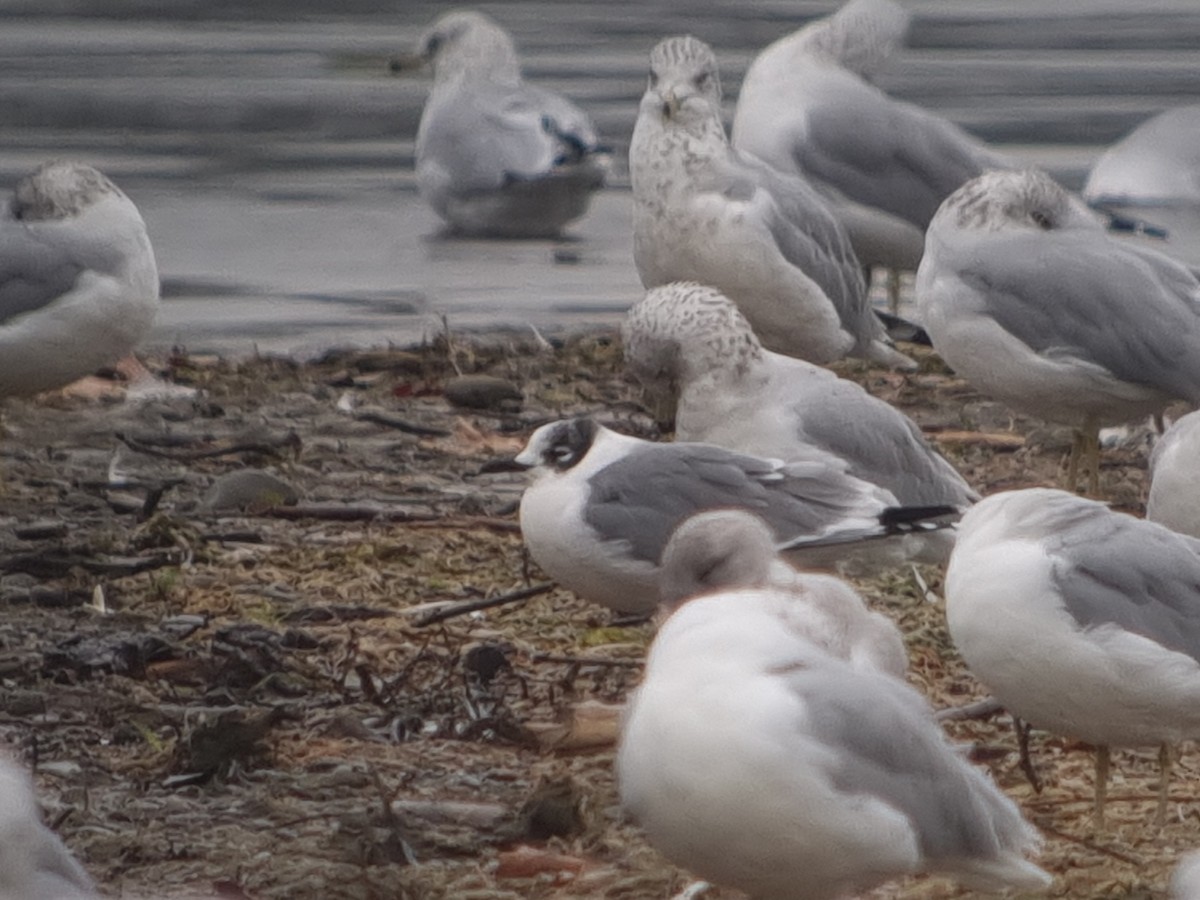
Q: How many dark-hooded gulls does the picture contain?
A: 1